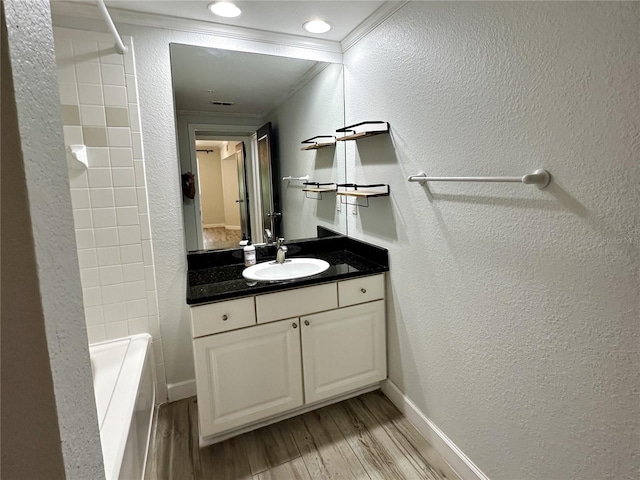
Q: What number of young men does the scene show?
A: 0